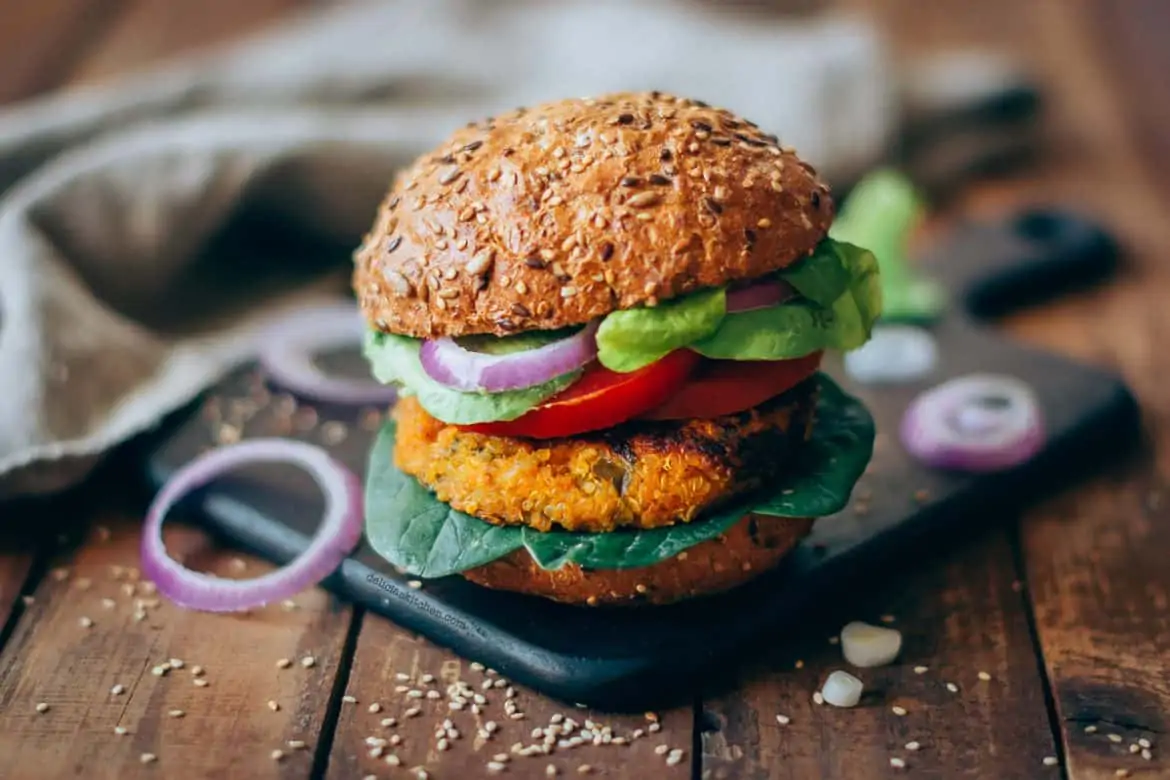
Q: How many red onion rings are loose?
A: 3